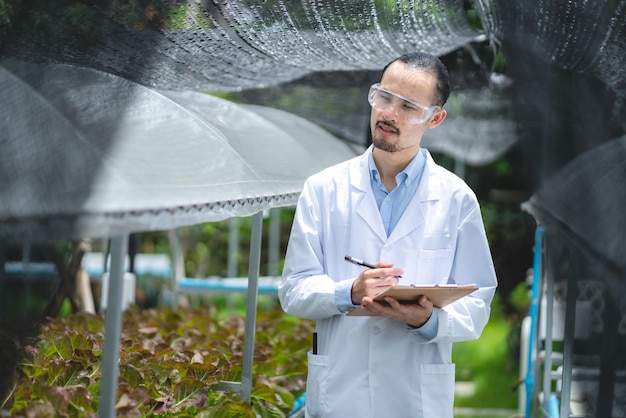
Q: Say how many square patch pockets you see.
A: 3